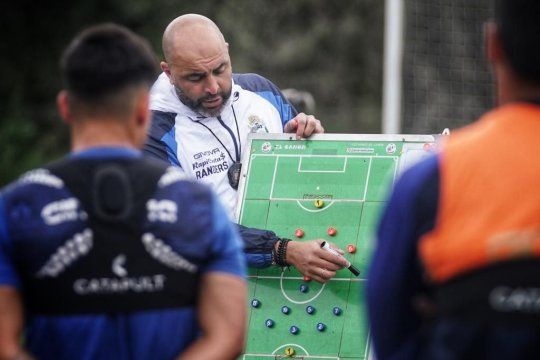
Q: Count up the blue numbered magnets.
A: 8